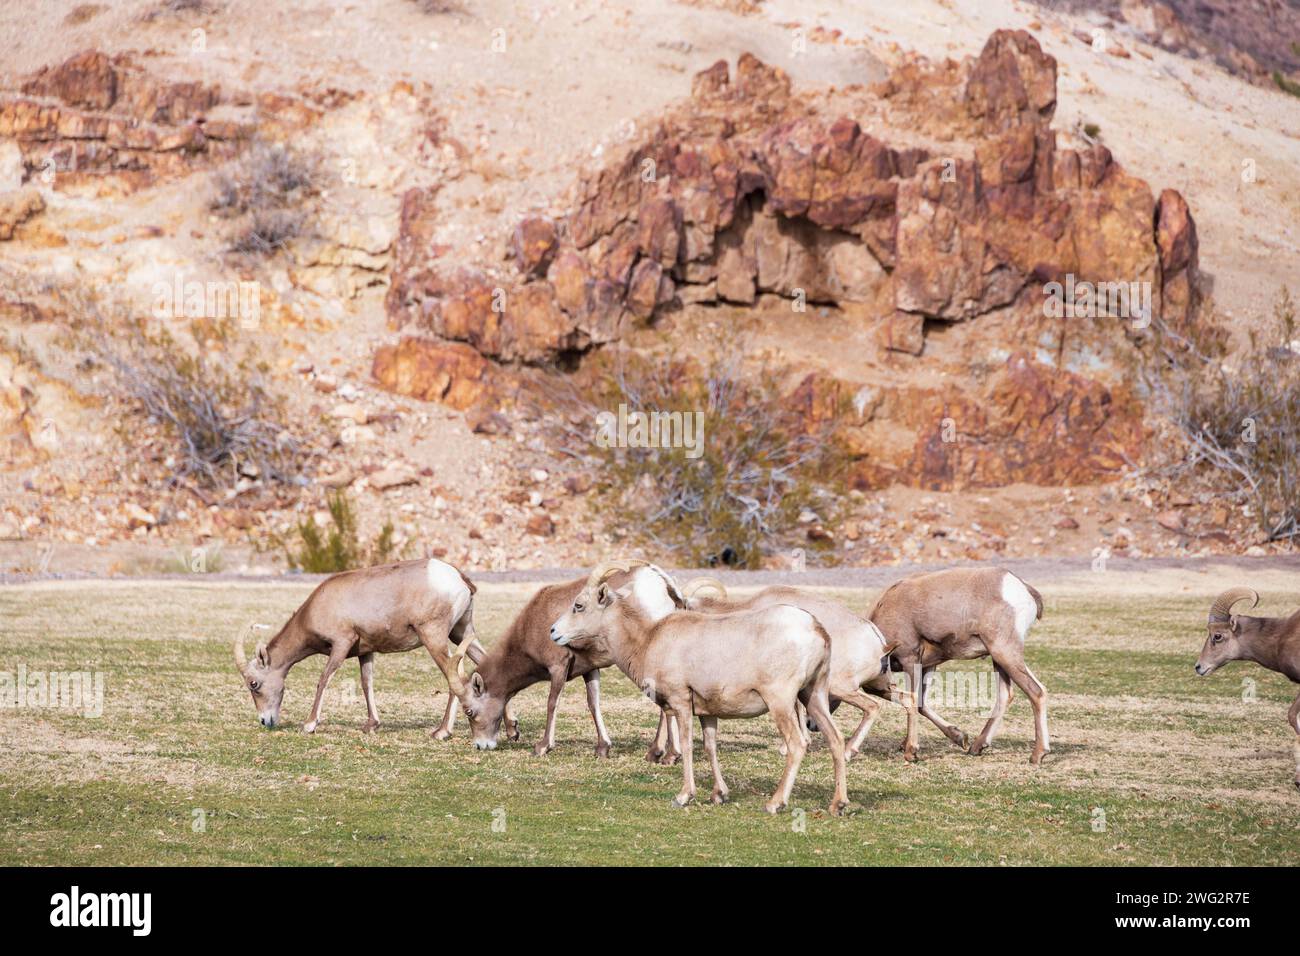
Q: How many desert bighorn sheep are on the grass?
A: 6